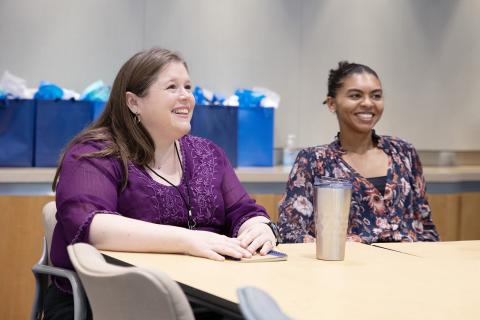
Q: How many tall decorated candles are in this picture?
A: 0